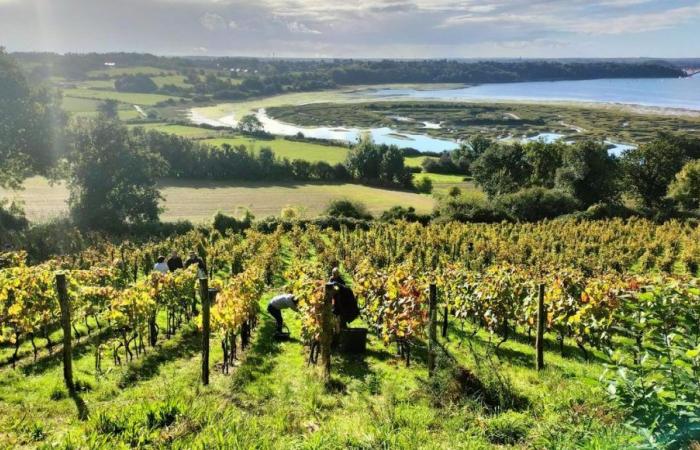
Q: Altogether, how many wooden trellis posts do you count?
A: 5